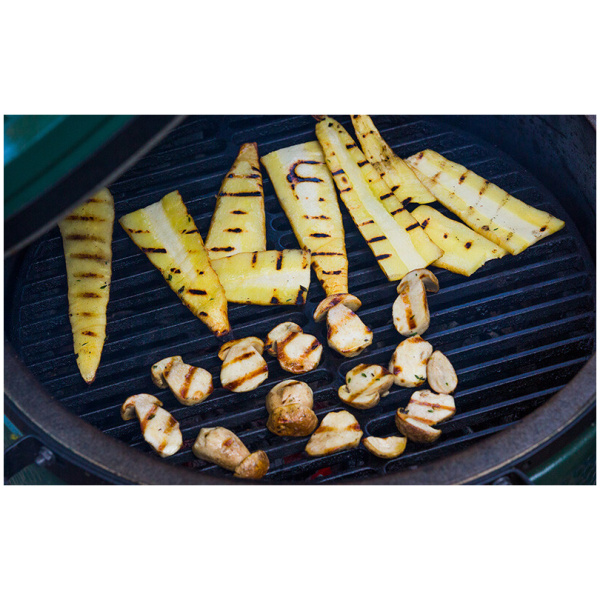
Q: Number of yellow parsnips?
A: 9